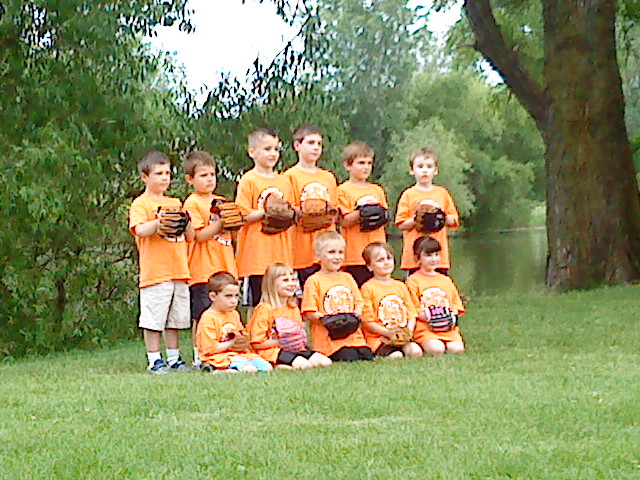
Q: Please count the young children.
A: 11